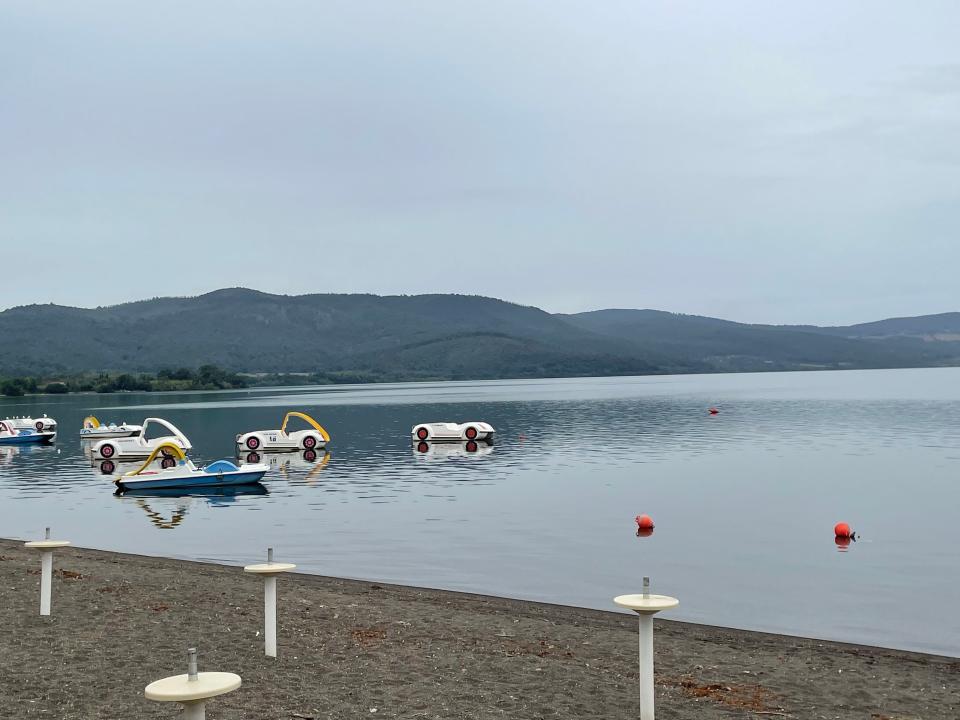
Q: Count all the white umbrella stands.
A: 4